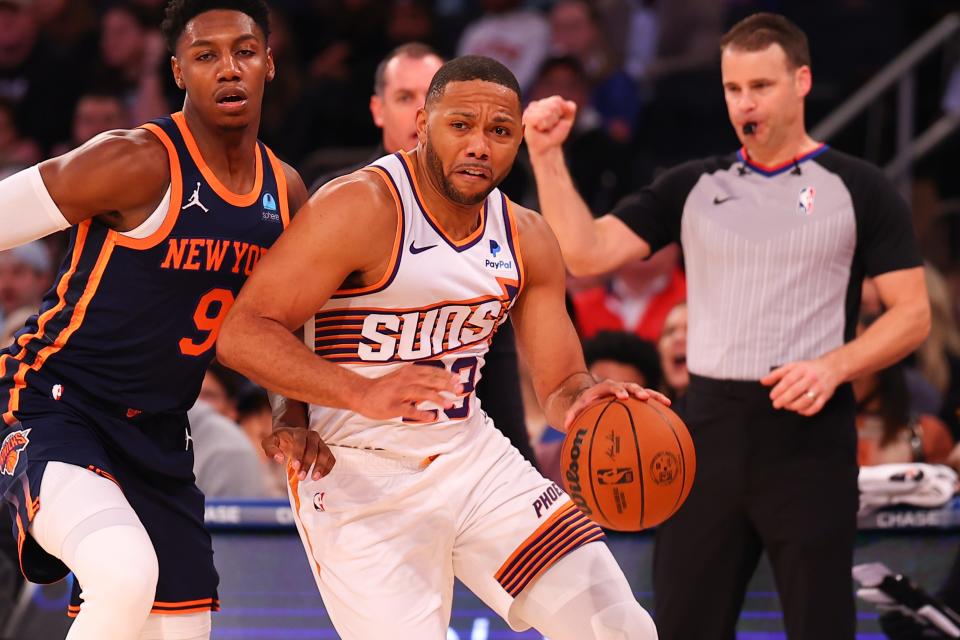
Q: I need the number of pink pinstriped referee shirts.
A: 0